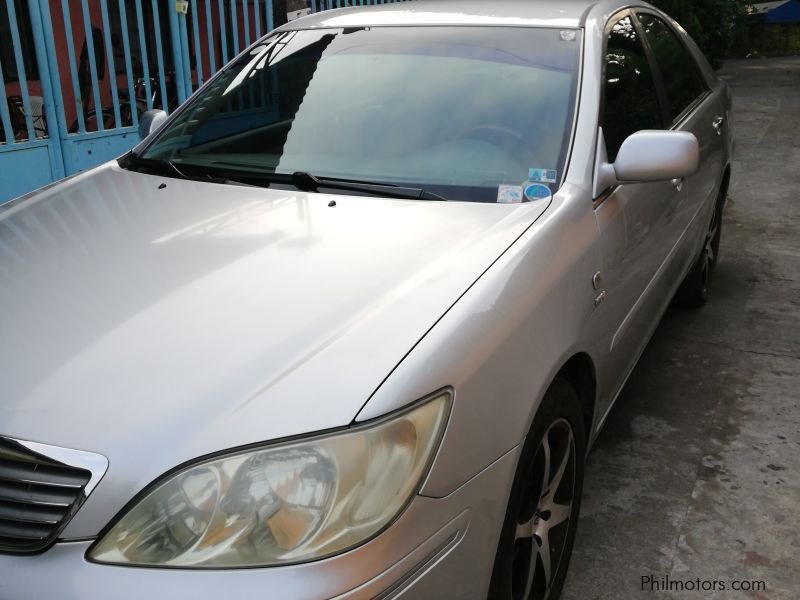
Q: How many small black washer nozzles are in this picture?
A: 2